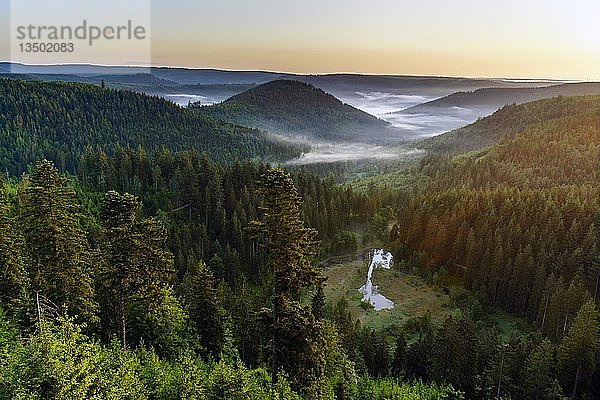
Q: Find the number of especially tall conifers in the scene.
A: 3